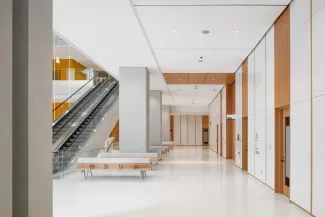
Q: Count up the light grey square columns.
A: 3